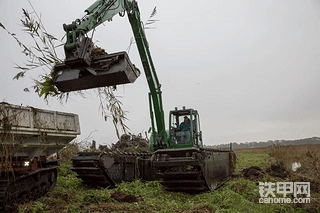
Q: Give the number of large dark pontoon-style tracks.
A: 2